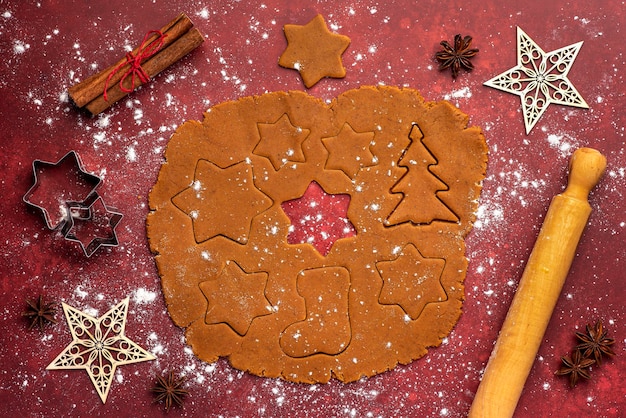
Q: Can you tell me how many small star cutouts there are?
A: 2